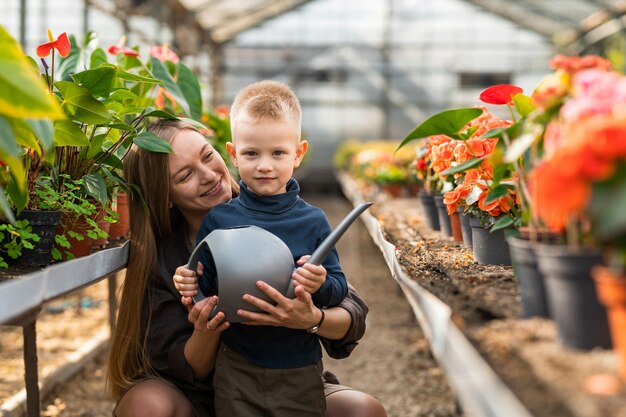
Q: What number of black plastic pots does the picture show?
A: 7